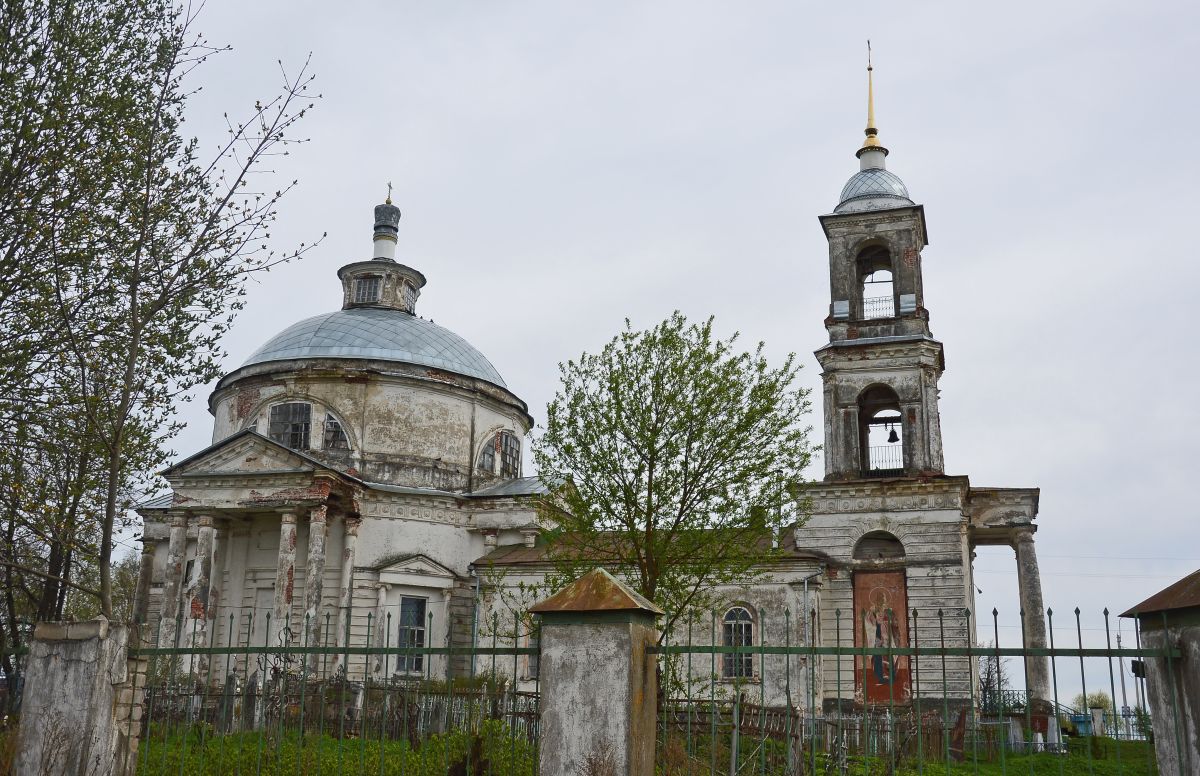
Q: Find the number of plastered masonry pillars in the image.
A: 3